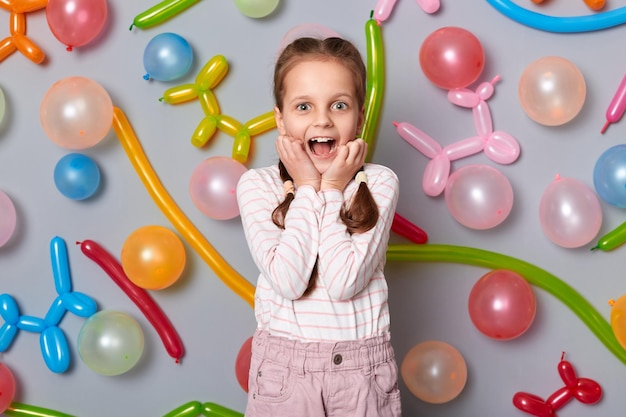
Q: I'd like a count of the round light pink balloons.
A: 5